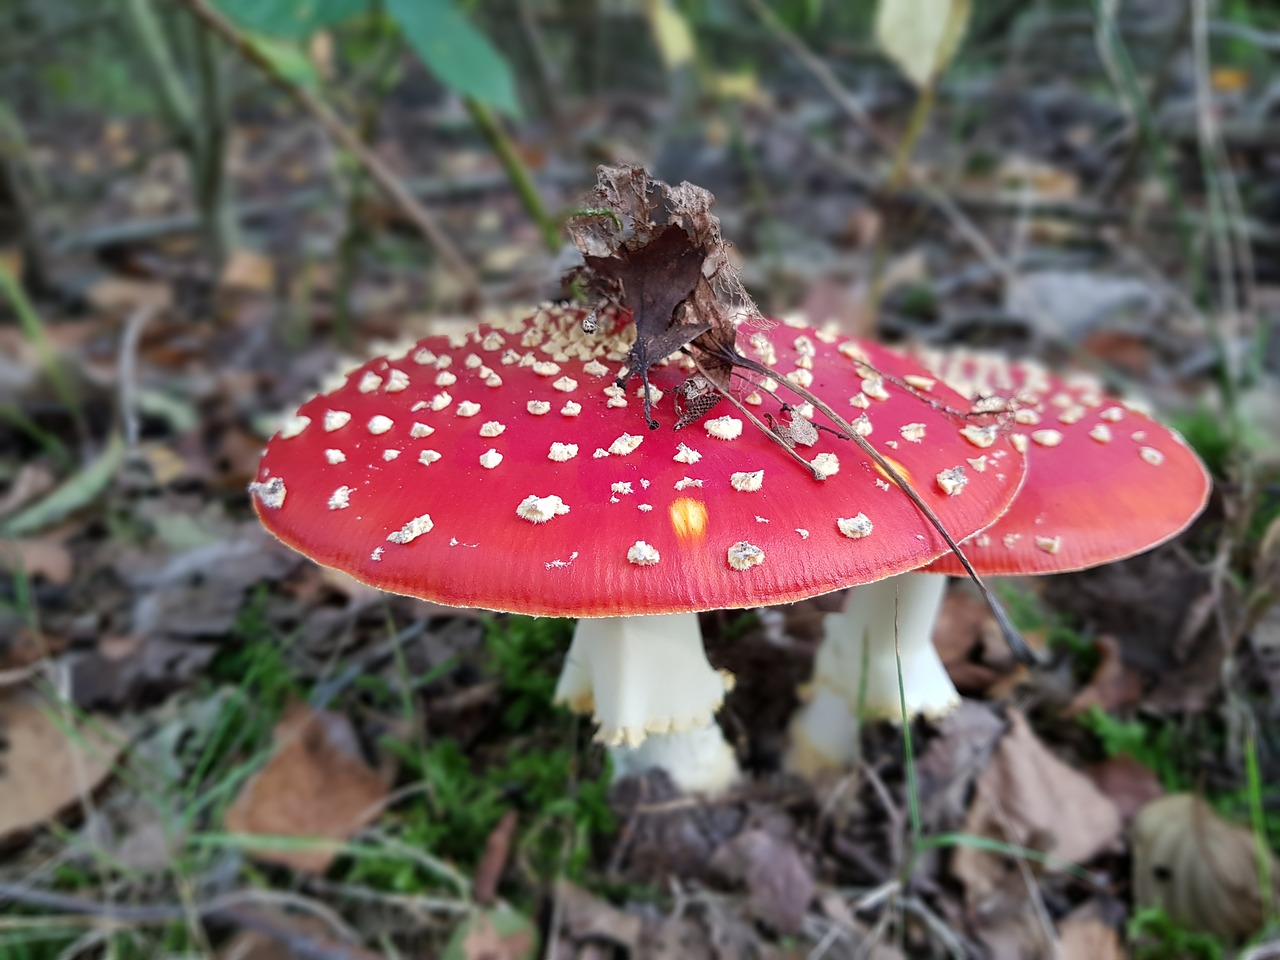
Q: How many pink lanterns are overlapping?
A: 0